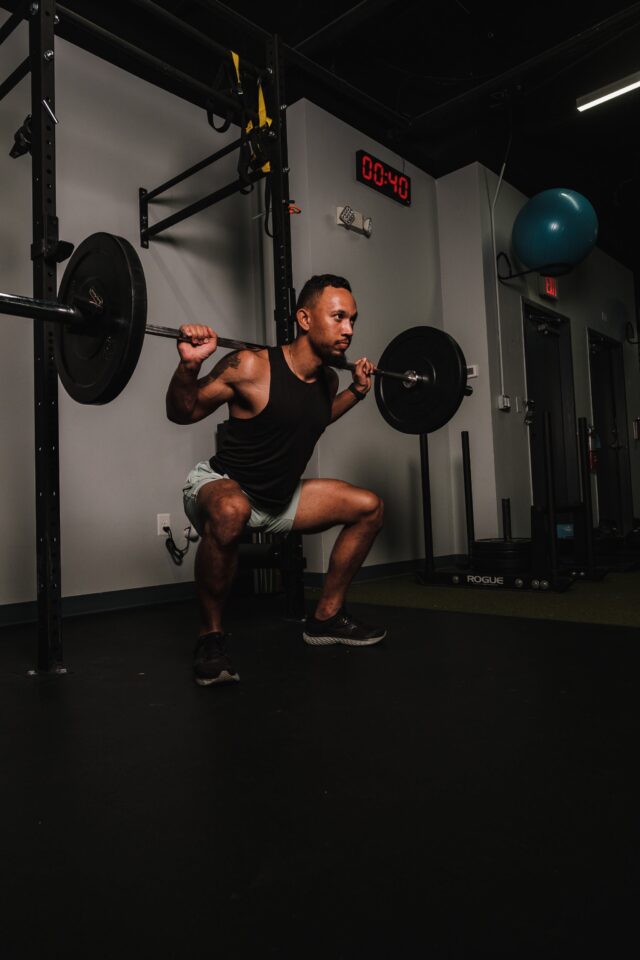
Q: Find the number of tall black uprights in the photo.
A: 2